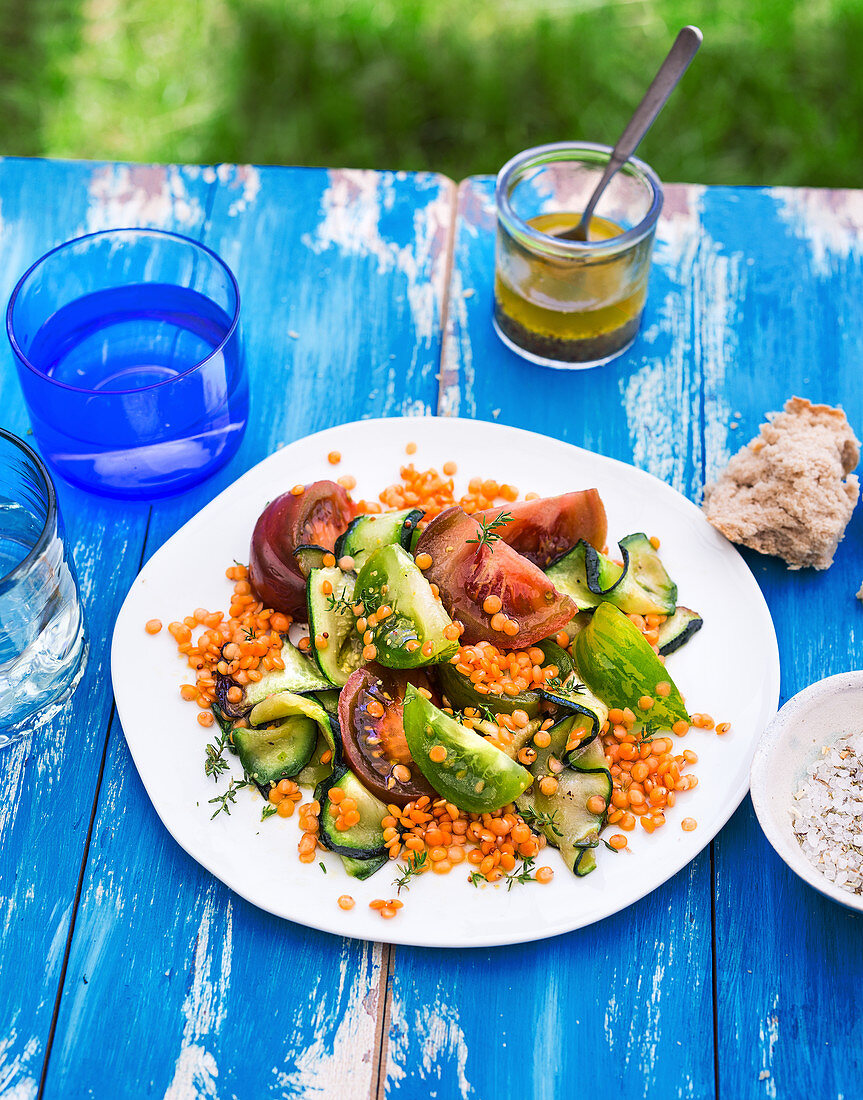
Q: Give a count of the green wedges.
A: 3